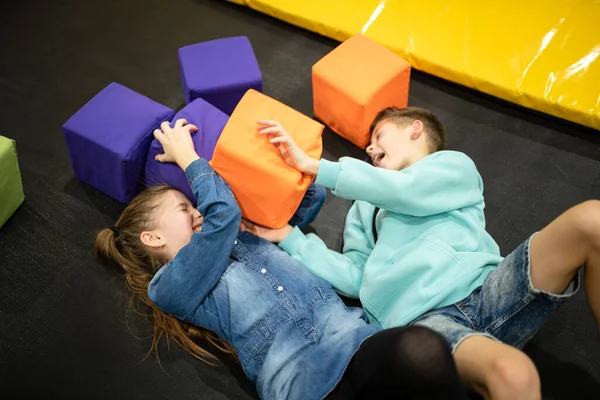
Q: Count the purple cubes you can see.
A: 3